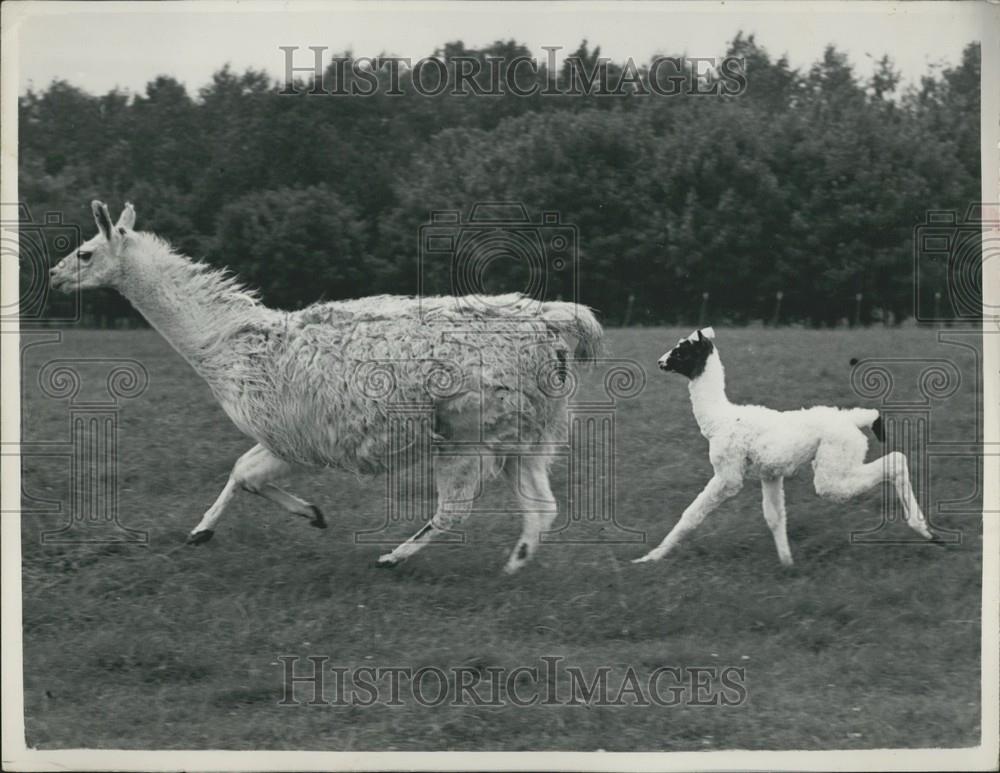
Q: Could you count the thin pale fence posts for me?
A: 5